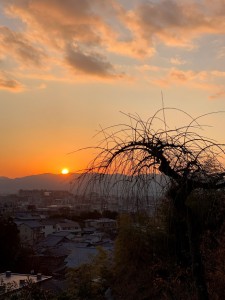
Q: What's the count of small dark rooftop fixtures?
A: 3